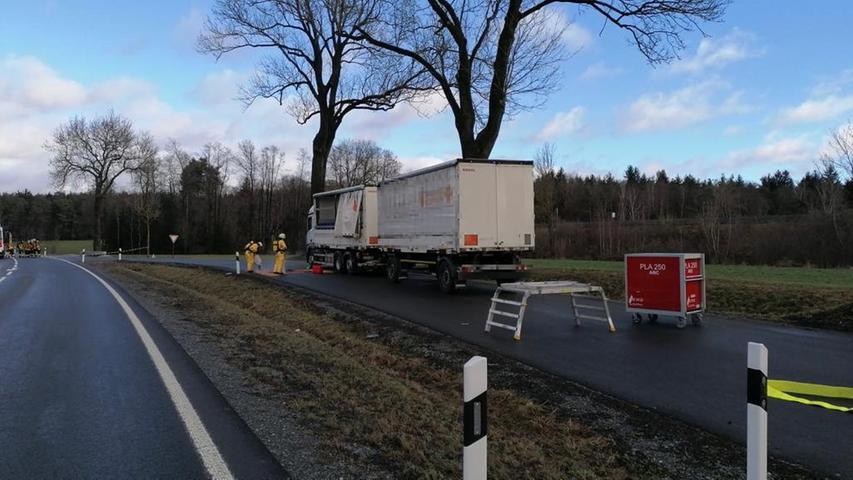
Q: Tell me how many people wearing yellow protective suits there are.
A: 2